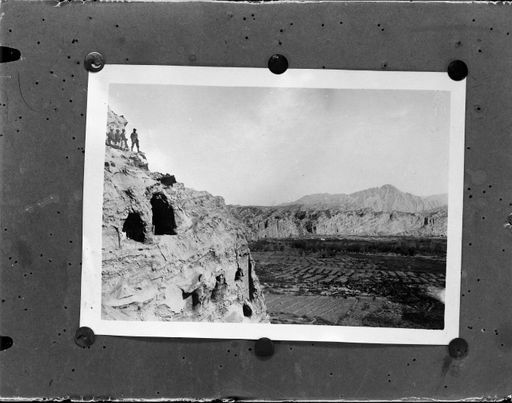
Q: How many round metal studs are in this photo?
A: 6